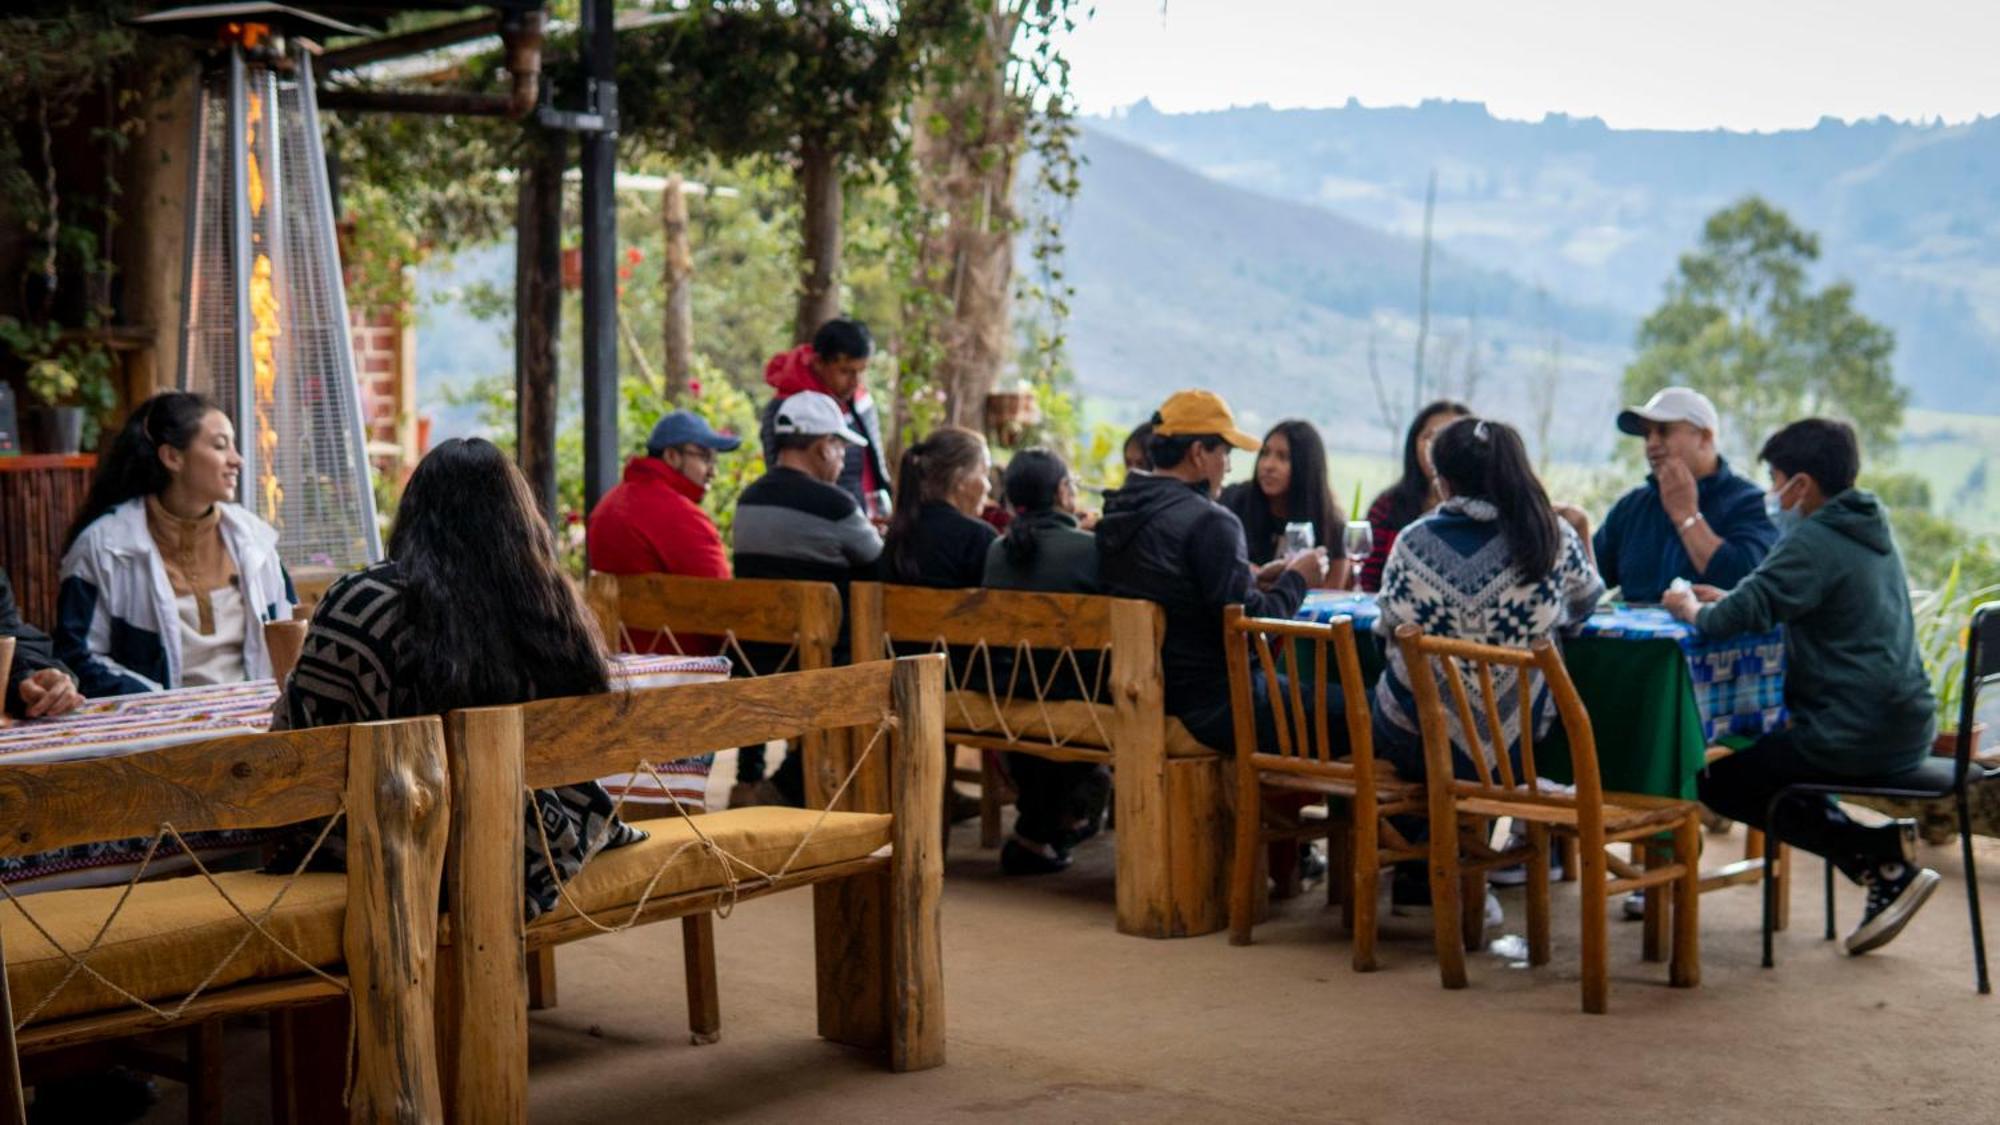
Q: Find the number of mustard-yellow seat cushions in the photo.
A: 3